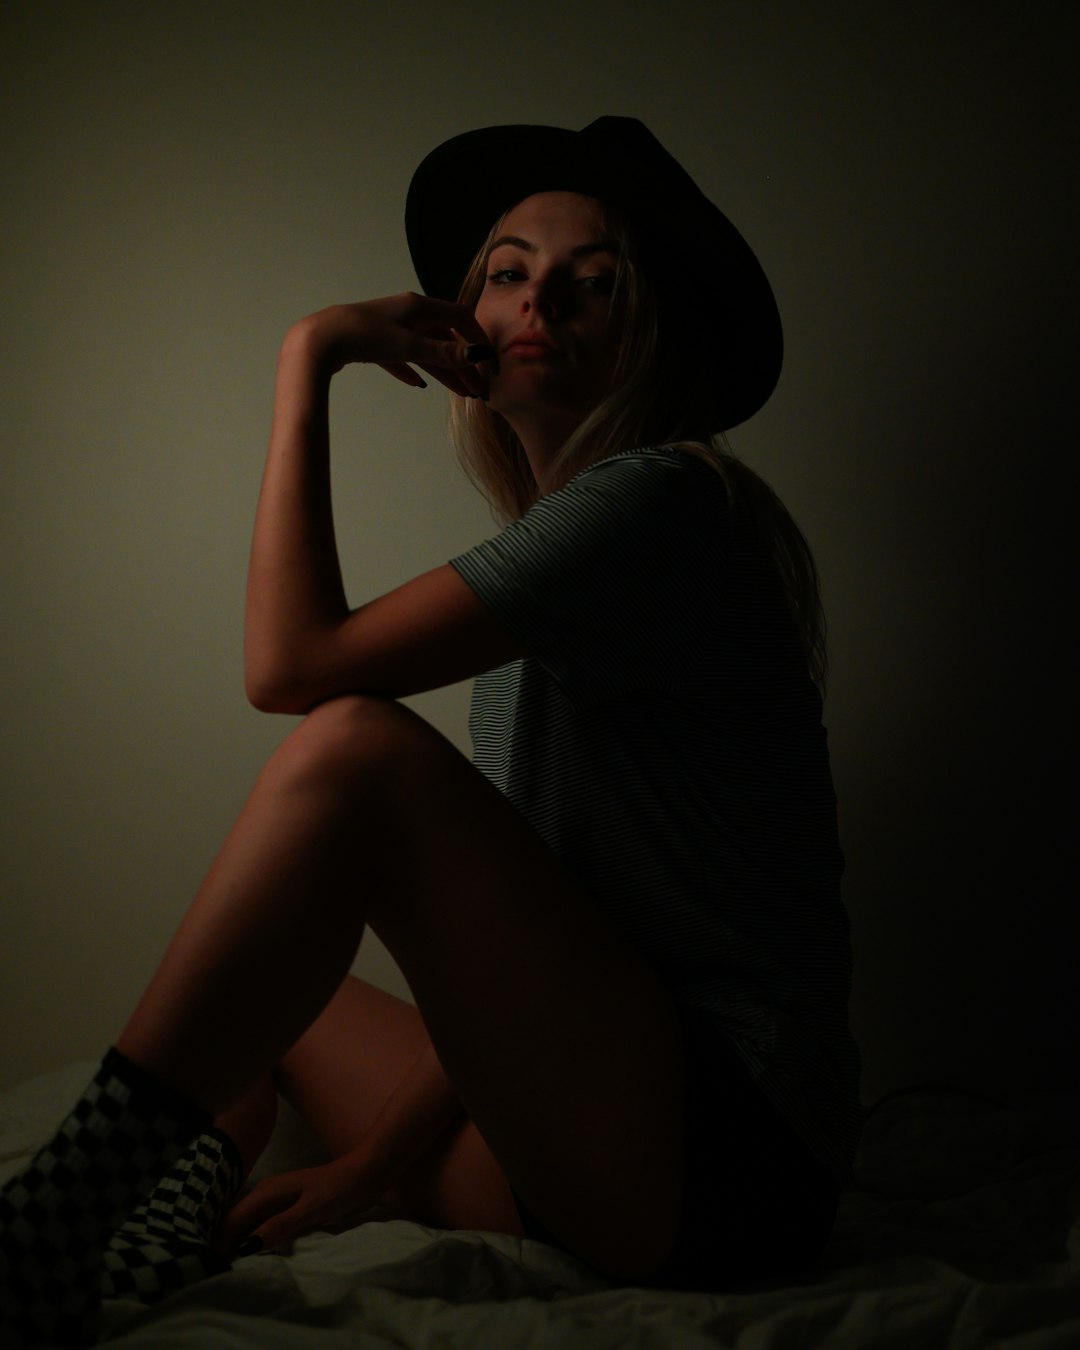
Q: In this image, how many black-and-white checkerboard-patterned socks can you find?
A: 2